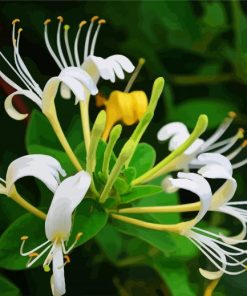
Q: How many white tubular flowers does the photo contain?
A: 7